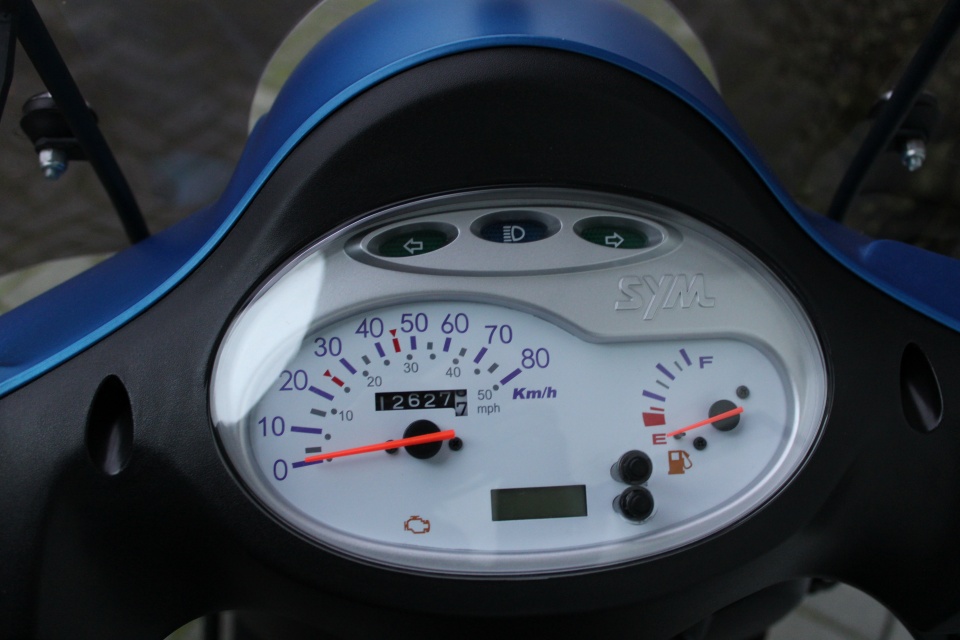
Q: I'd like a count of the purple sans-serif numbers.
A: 9